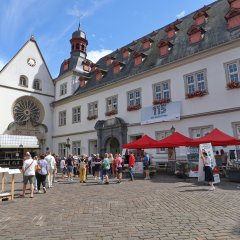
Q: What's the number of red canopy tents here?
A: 3